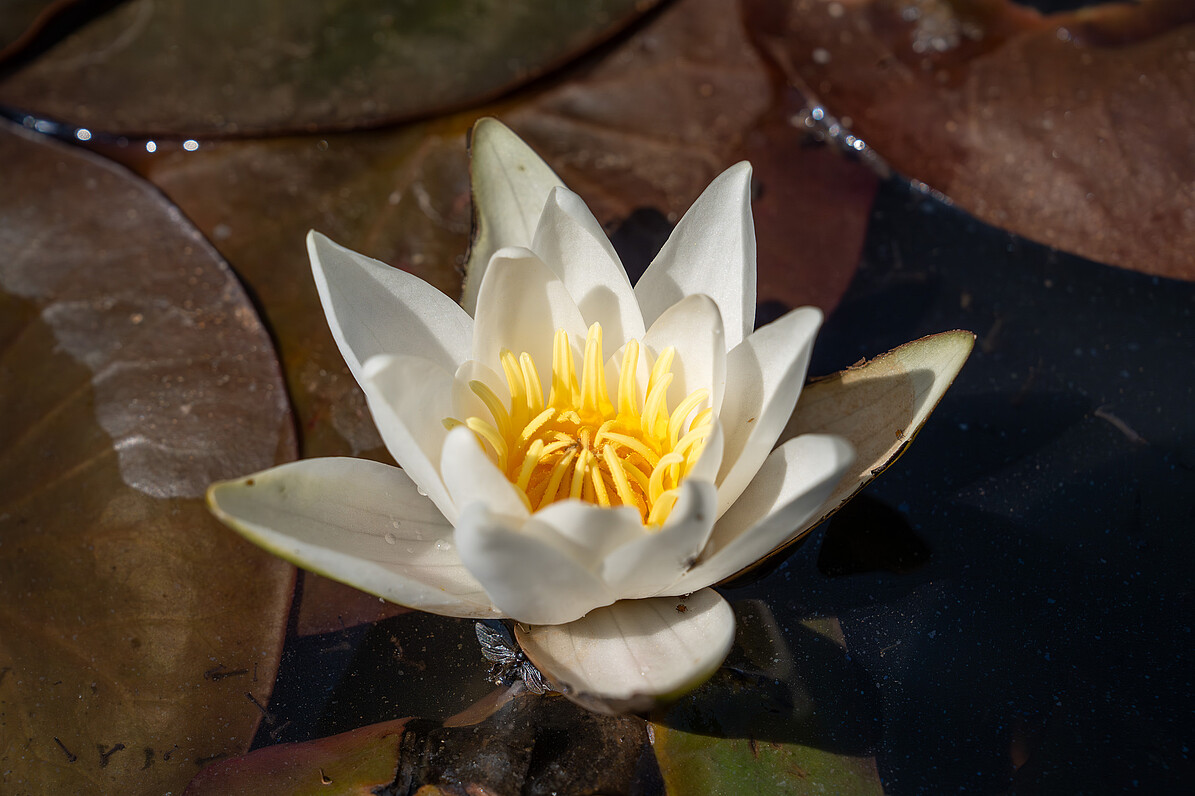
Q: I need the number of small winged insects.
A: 1